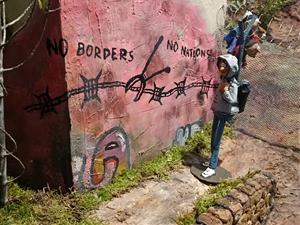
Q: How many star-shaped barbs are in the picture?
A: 5